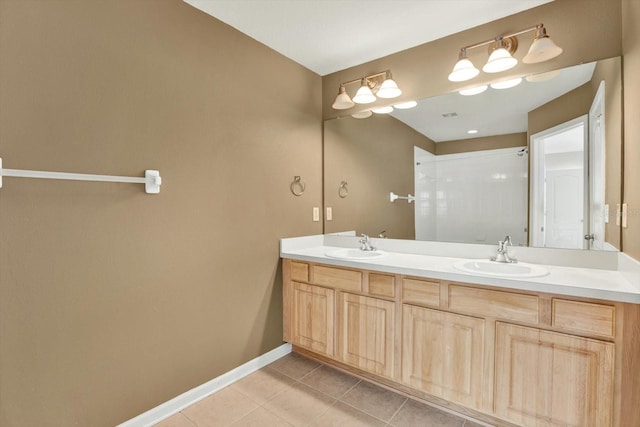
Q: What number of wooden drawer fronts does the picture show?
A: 6